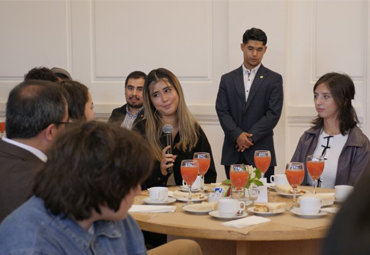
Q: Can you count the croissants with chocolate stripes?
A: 0